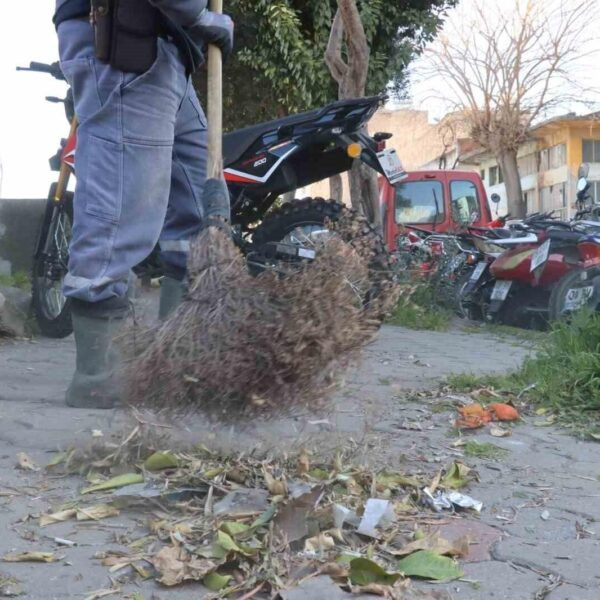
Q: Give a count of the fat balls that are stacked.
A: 0